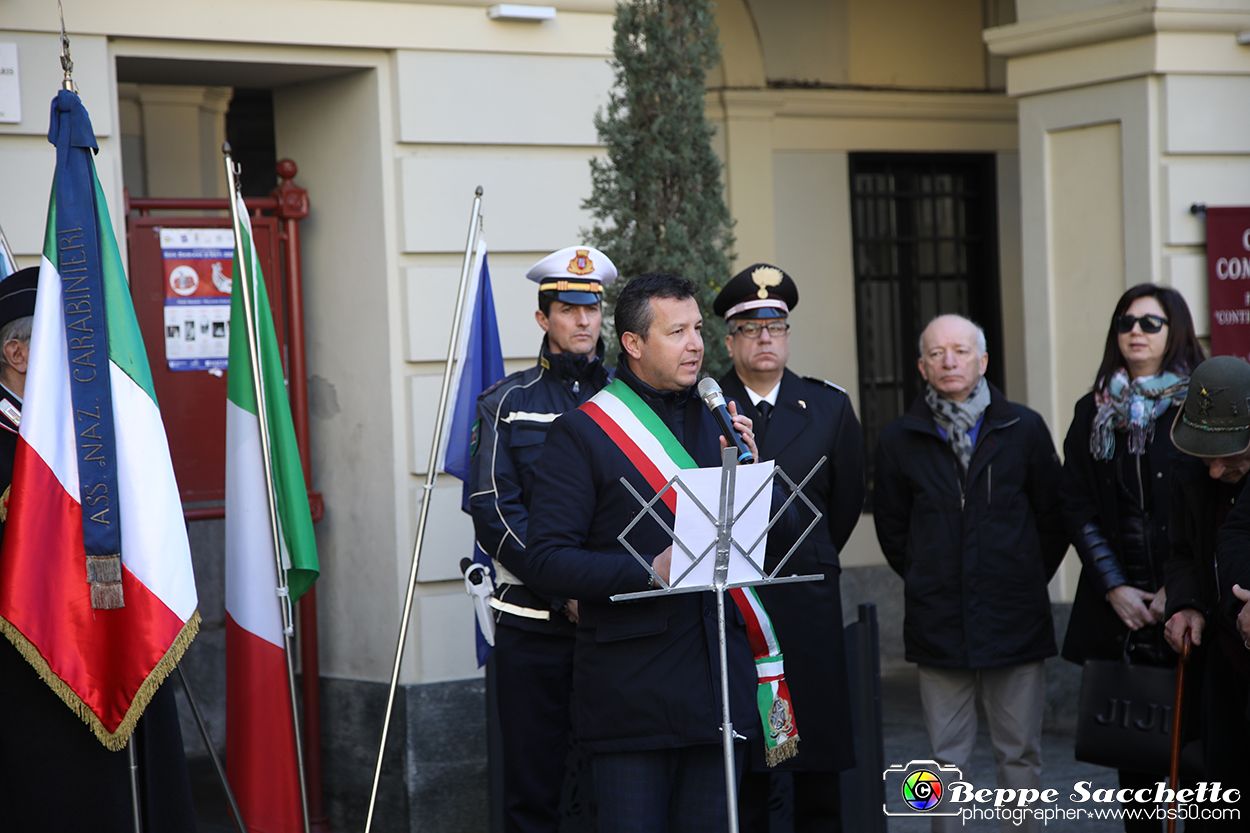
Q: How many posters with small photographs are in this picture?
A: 1